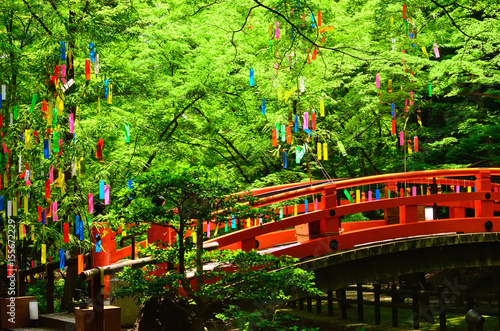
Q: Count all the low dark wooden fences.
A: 1